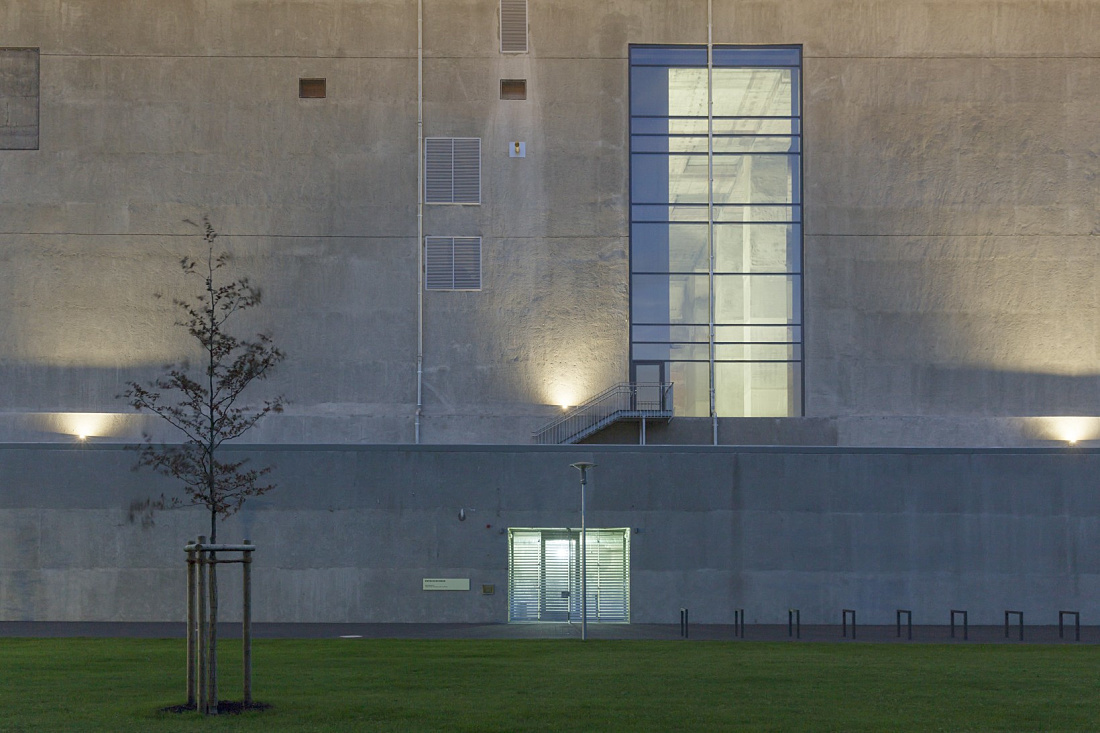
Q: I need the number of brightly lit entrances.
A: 1